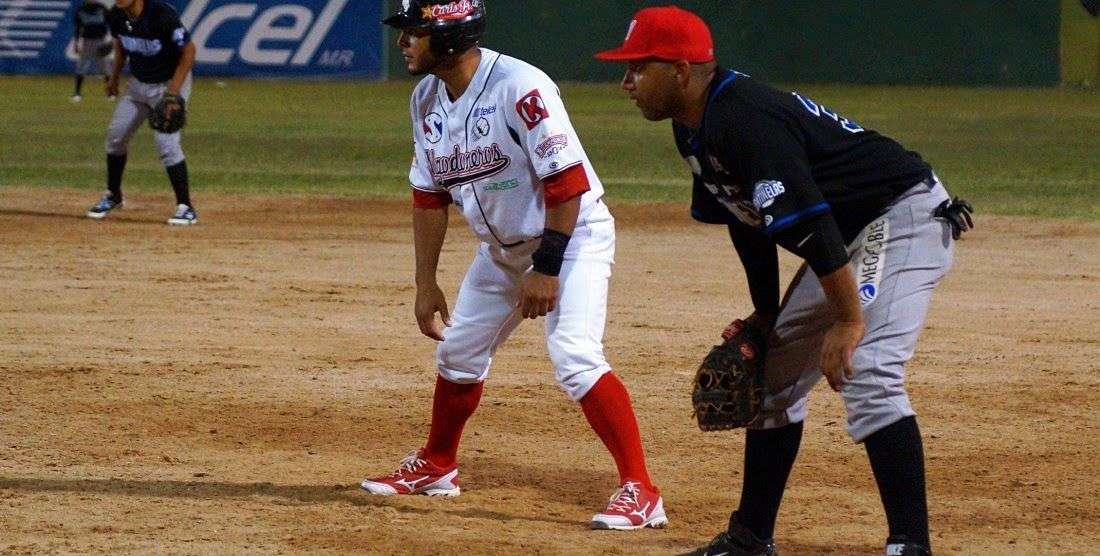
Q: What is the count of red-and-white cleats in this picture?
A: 2